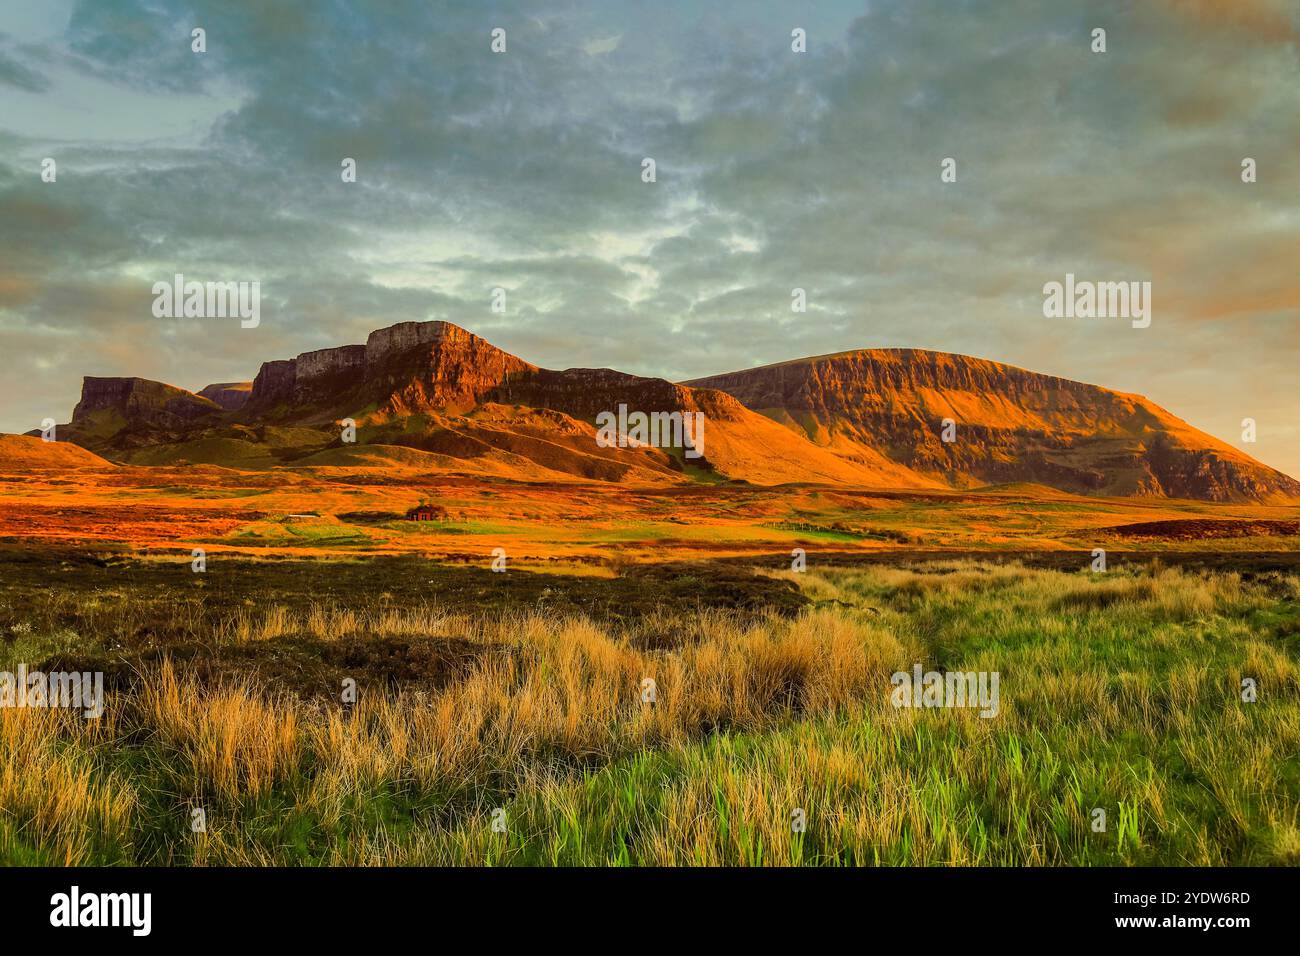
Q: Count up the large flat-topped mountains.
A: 2